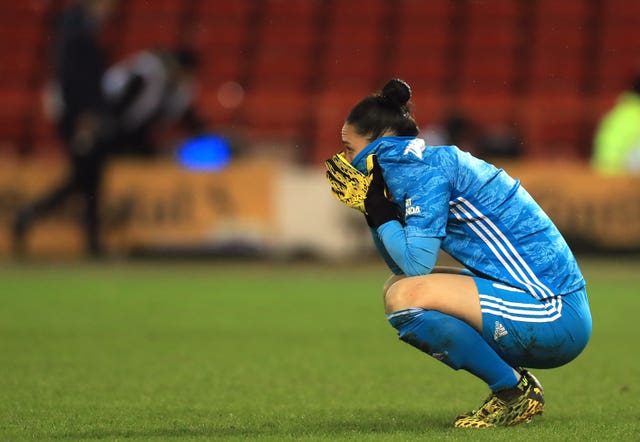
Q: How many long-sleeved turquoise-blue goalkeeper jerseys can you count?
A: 1